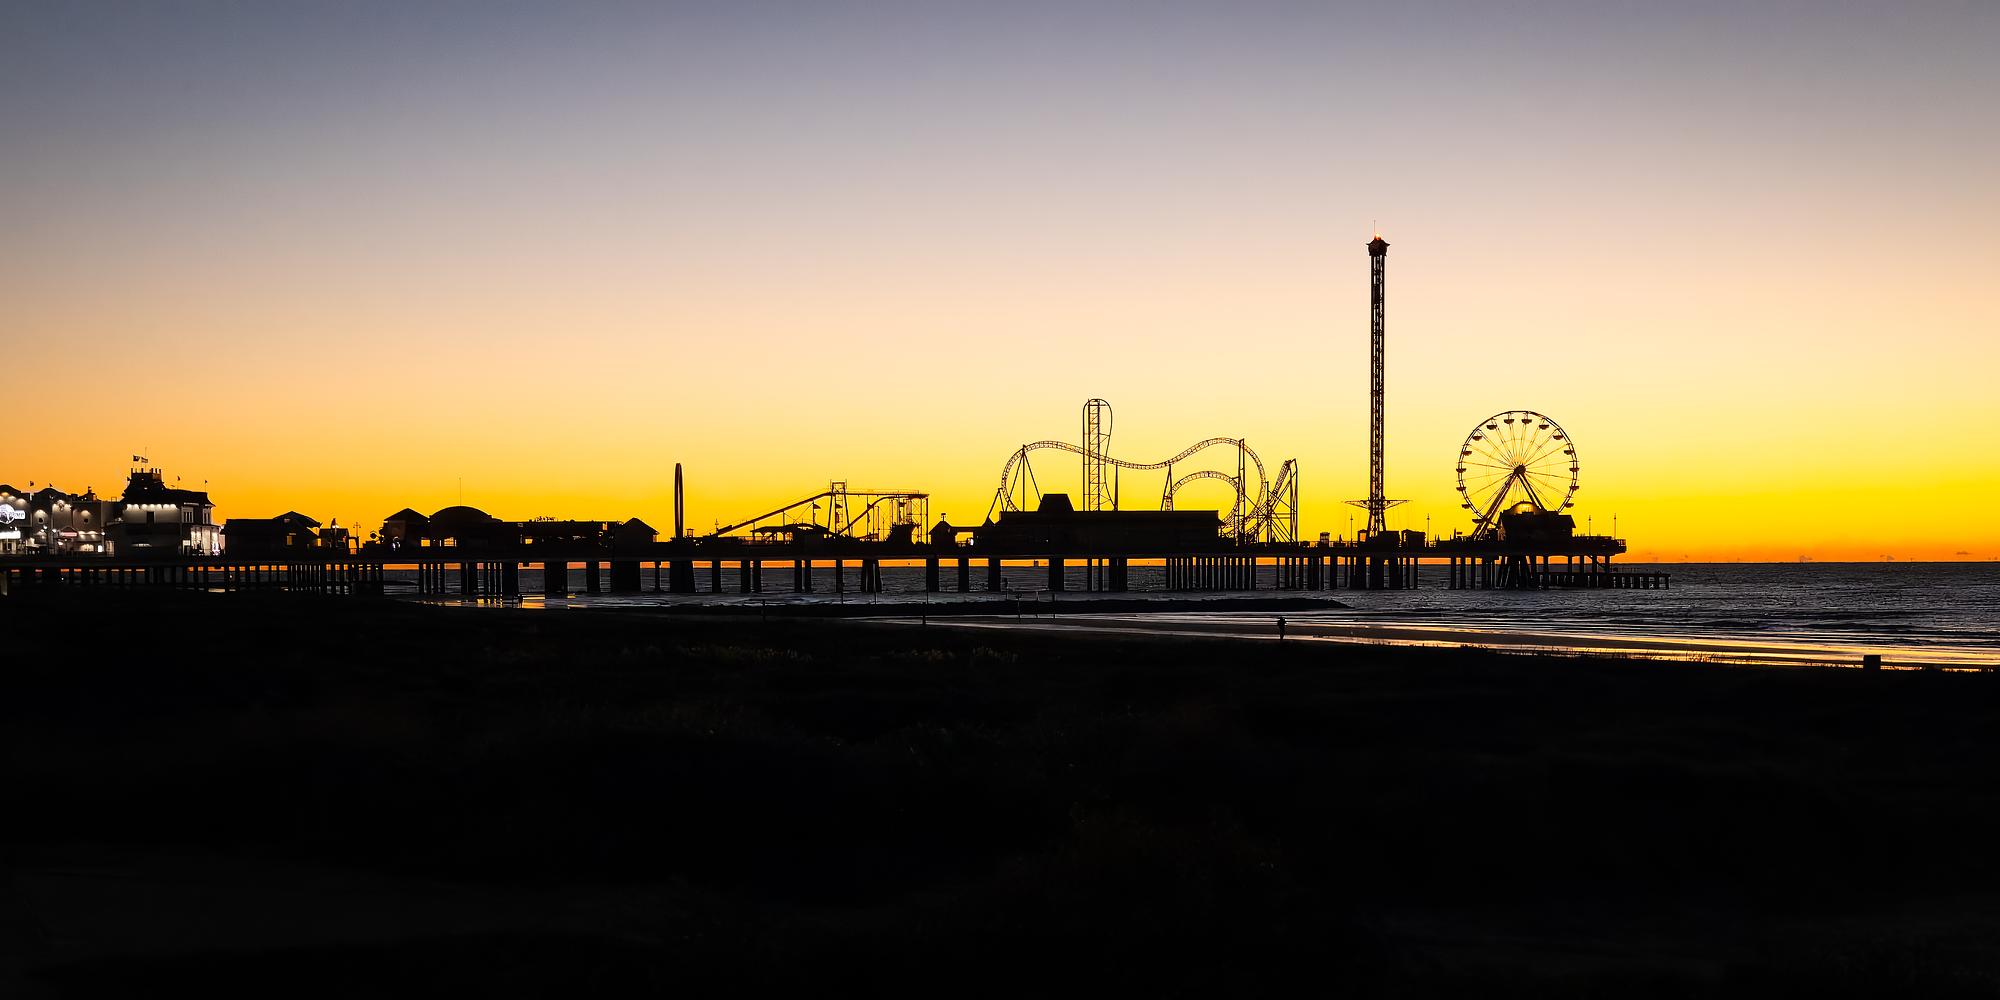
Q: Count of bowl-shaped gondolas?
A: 15